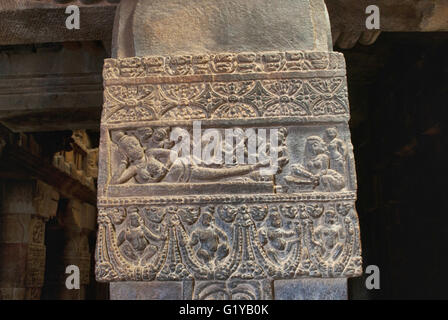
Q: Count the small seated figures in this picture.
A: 4